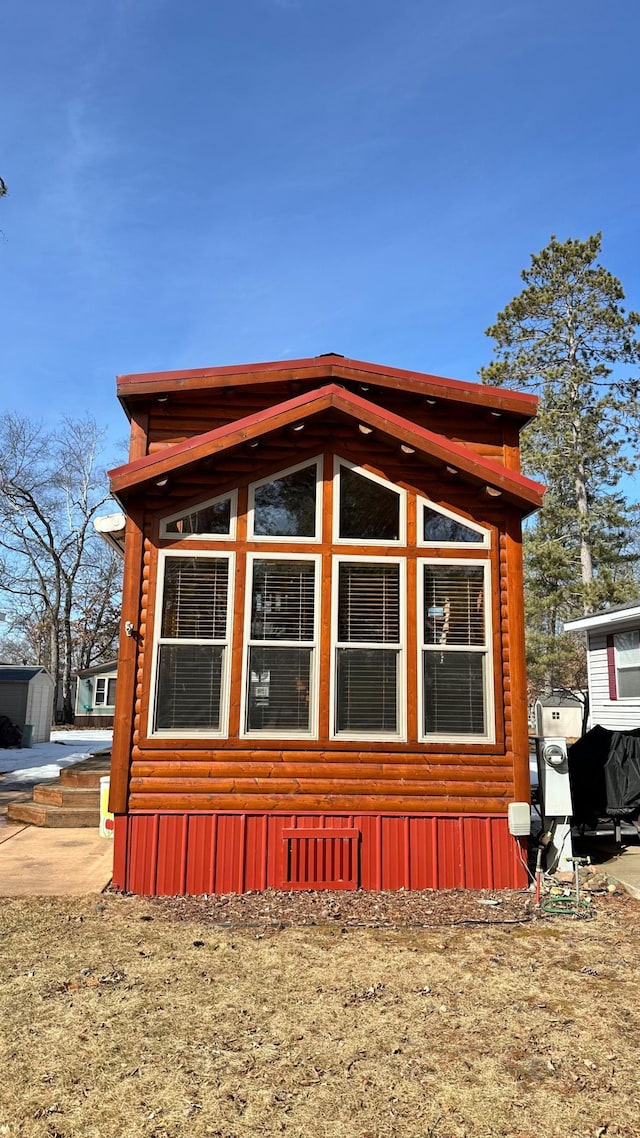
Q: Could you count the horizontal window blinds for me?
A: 4